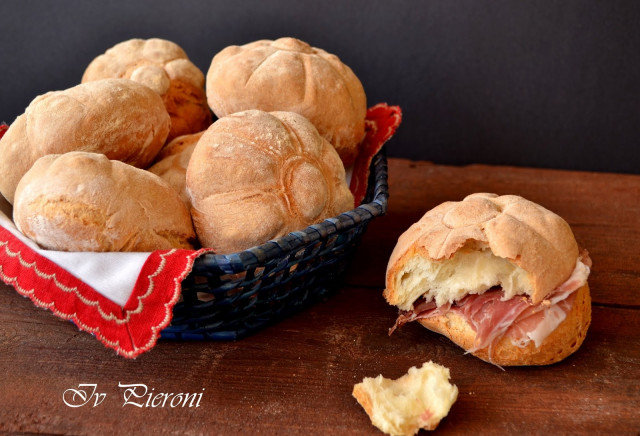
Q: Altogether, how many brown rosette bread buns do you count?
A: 7